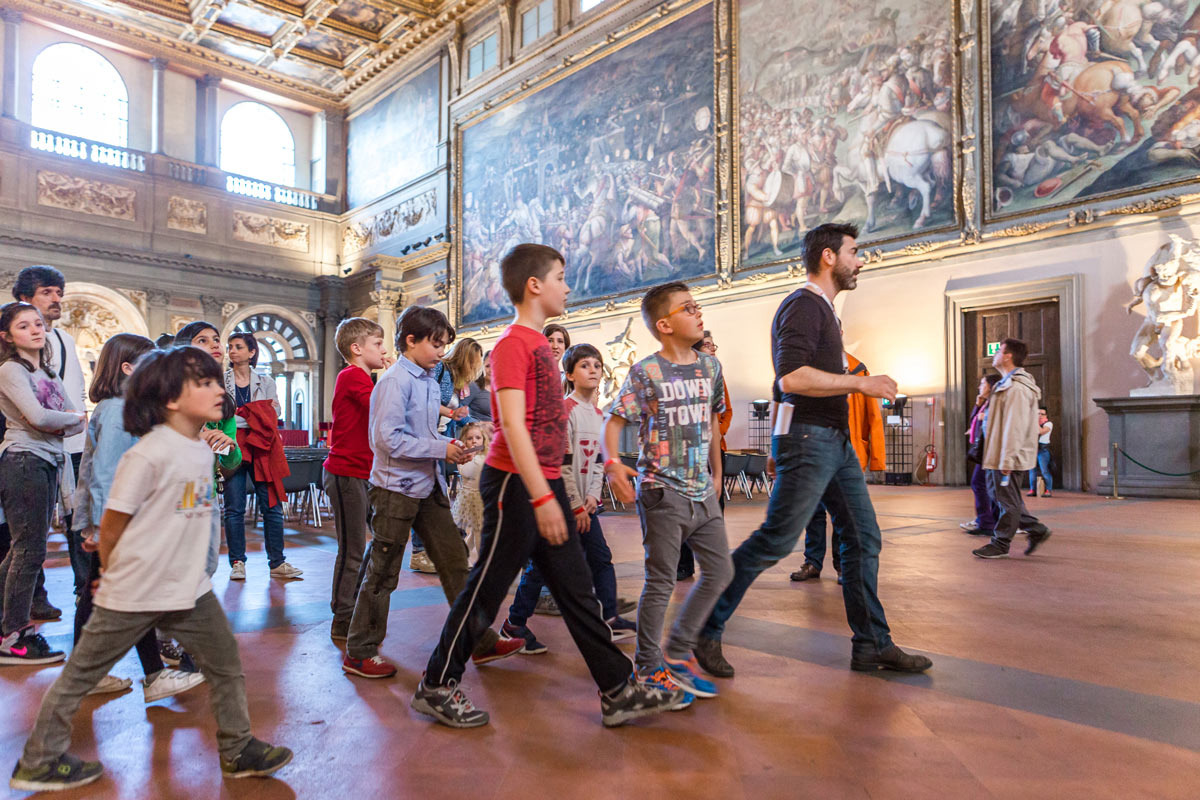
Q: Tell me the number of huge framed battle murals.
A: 3